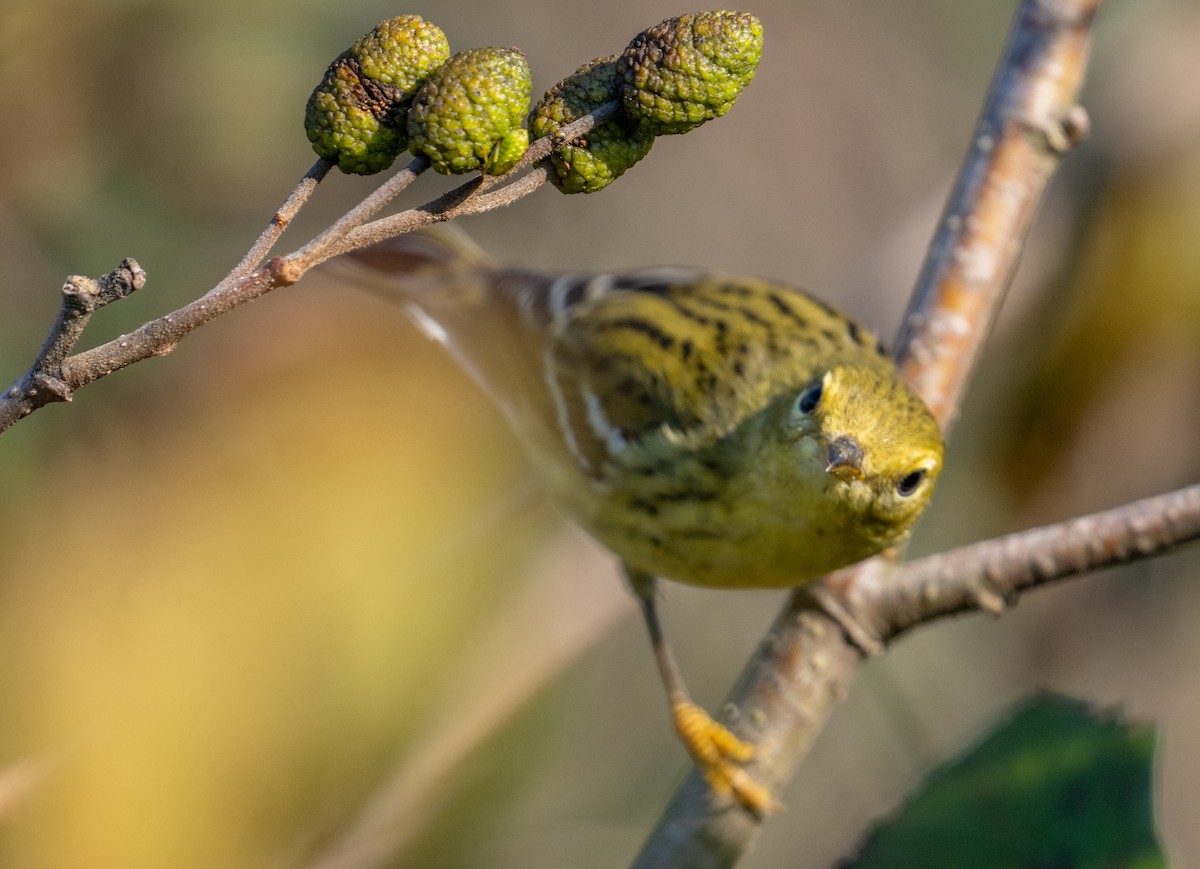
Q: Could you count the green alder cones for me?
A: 4